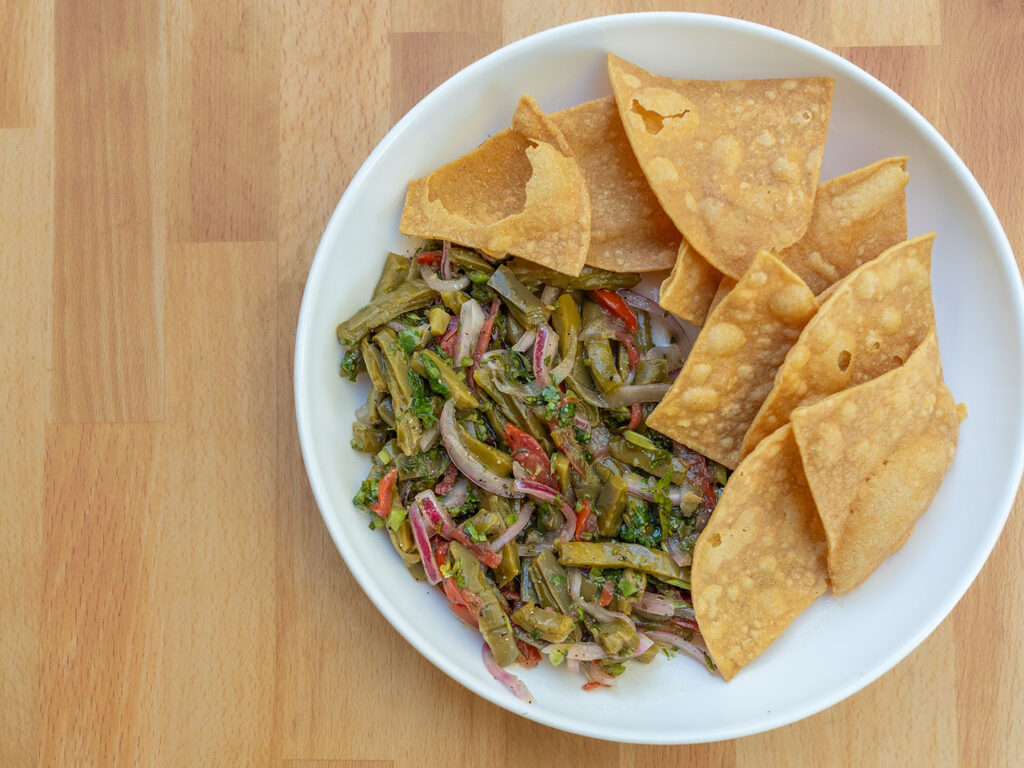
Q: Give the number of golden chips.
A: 9